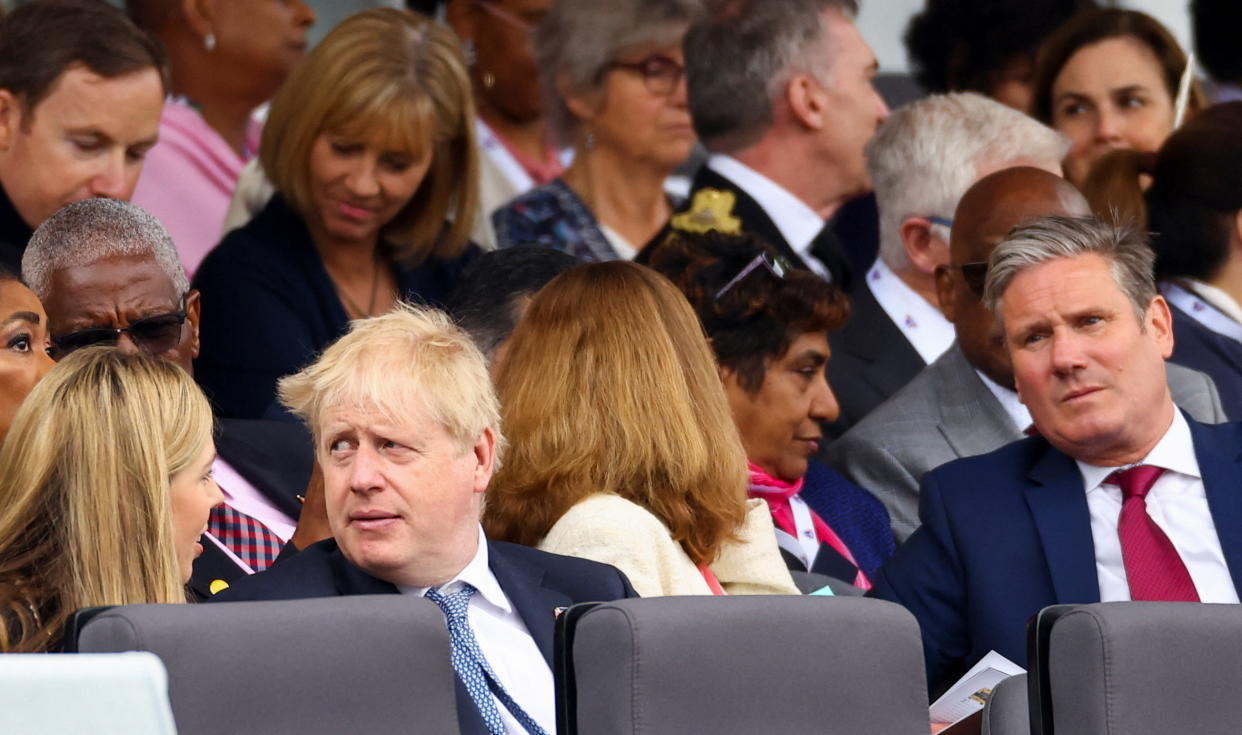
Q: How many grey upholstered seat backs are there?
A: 3